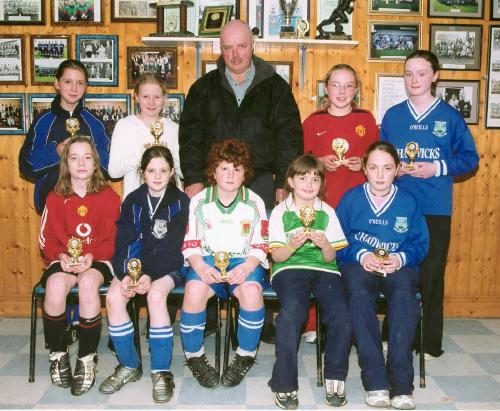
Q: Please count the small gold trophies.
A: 9